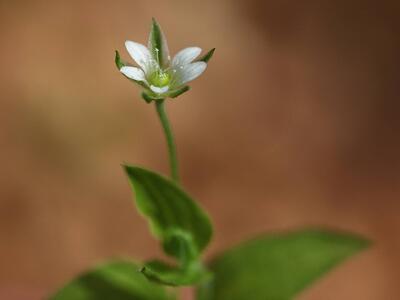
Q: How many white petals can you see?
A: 5